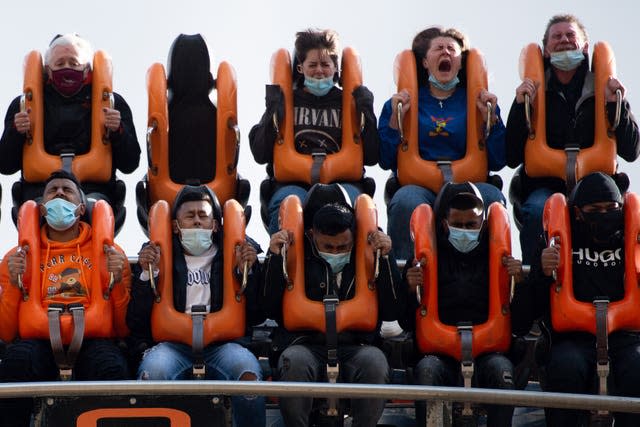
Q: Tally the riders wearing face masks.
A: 9